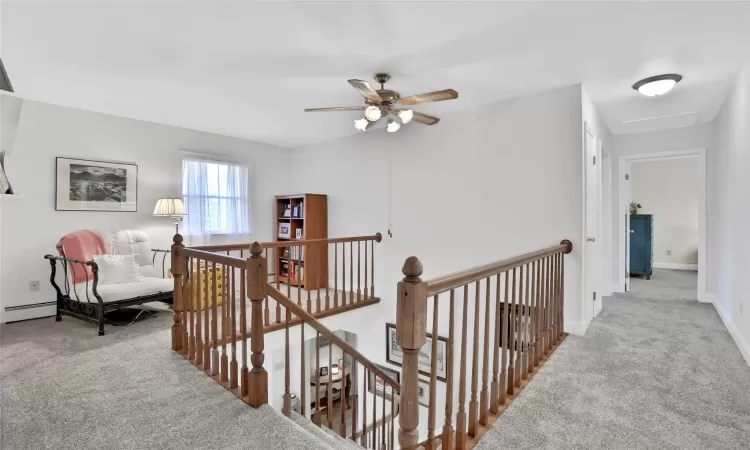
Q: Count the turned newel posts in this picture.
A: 3